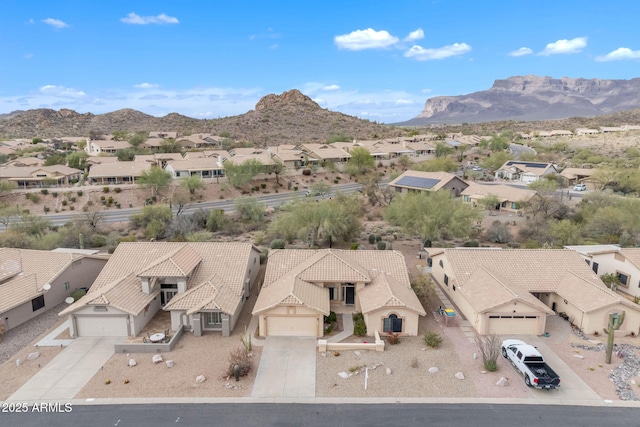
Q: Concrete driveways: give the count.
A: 3